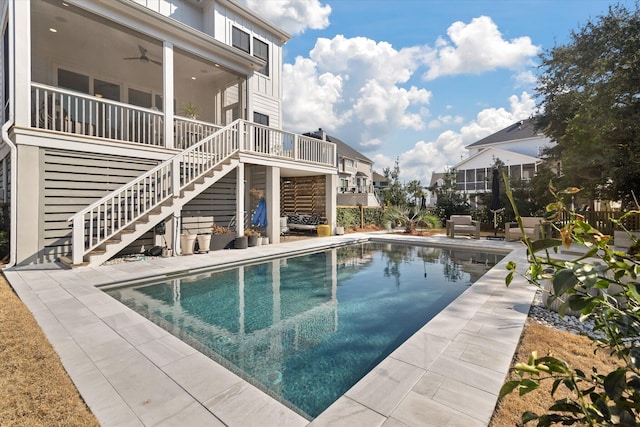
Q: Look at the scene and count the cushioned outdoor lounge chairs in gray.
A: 2